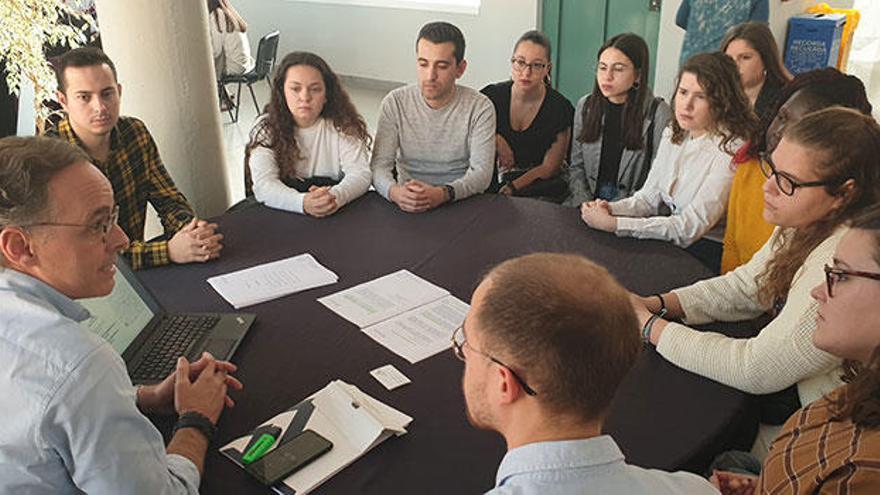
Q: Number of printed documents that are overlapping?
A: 2